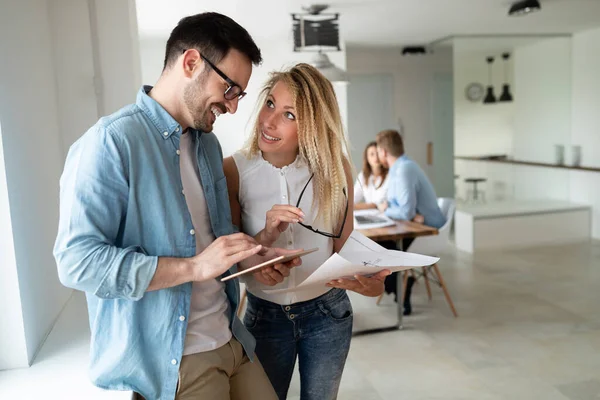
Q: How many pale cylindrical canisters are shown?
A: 2